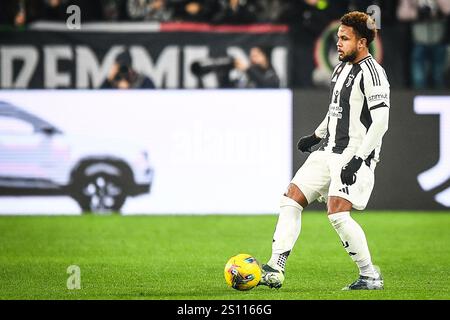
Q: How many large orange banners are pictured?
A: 0